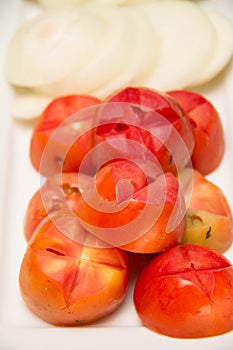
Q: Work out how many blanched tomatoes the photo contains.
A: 8